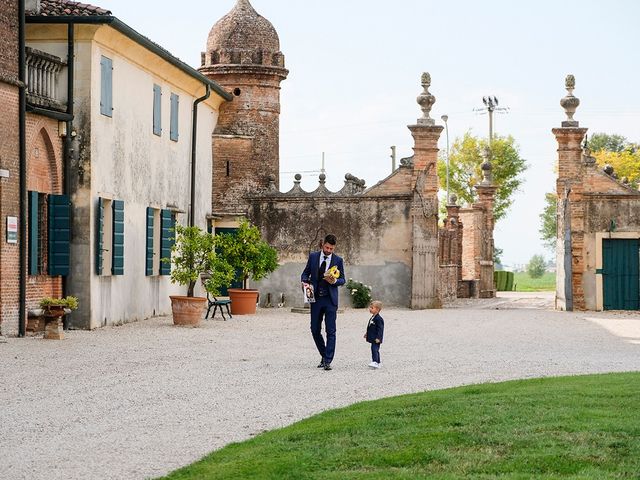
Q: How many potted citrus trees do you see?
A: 2